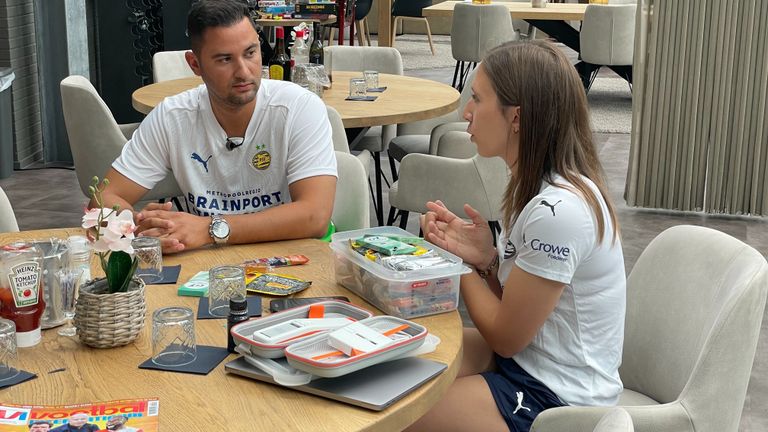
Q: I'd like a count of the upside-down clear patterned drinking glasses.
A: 6